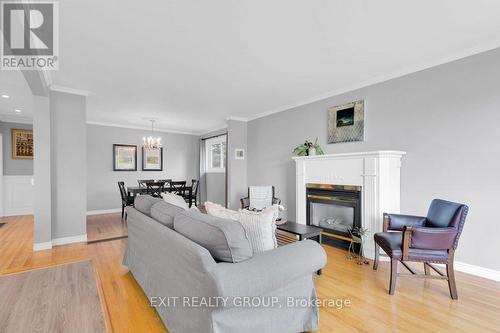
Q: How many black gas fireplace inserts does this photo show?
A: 1